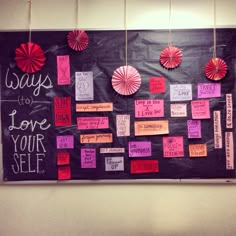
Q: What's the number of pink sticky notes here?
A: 5